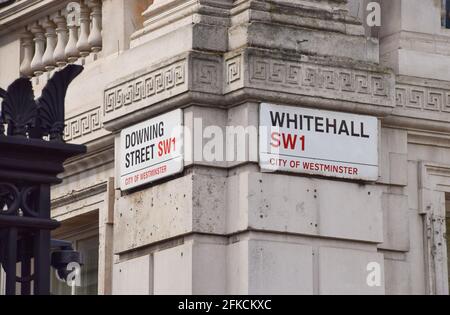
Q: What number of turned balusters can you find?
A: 7